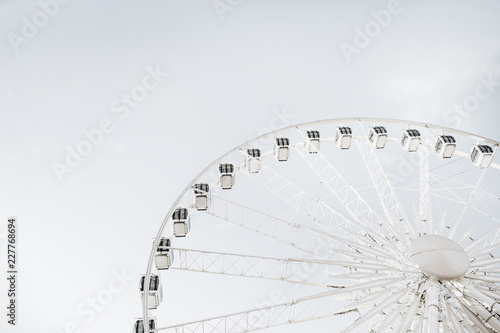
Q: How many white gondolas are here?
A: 14